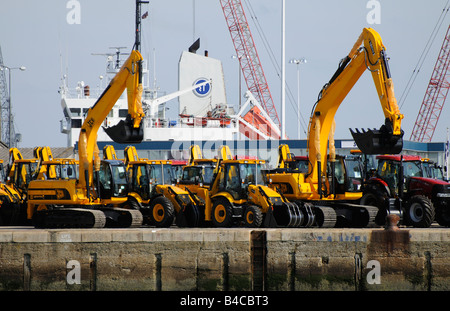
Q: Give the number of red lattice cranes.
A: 2